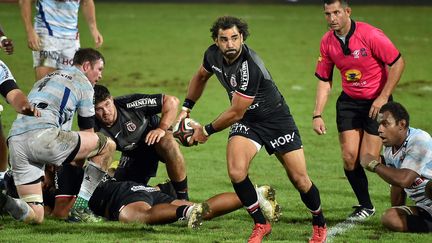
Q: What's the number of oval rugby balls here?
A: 1